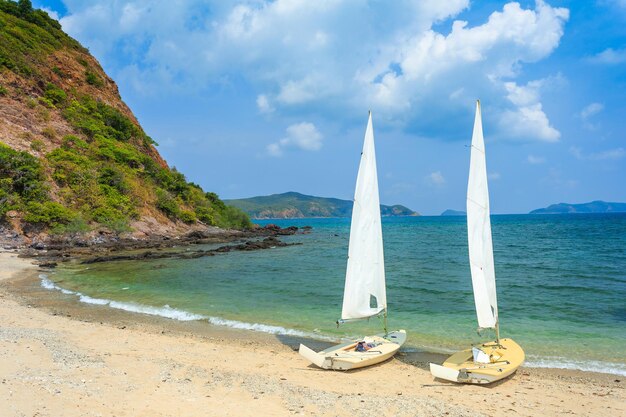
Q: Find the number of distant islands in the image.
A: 3